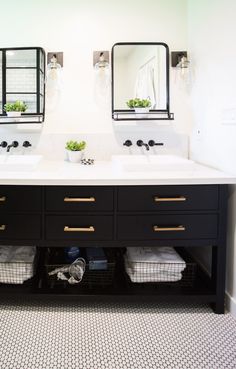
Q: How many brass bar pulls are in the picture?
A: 6